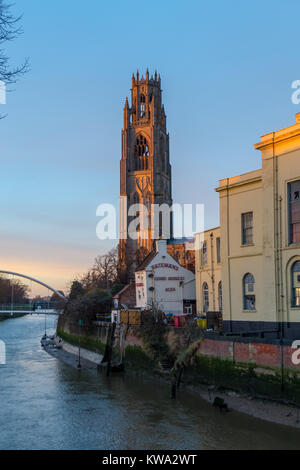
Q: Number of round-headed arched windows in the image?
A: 4